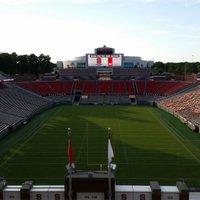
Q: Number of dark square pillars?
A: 4